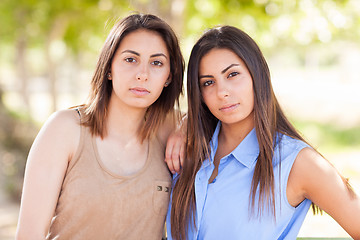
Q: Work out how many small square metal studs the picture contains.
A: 2